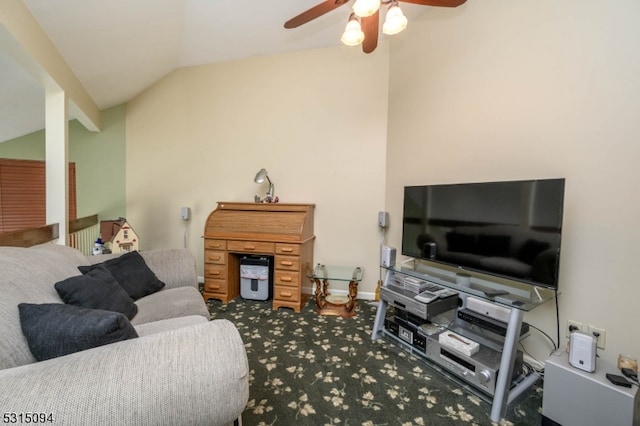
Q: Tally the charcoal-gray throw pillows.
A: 3